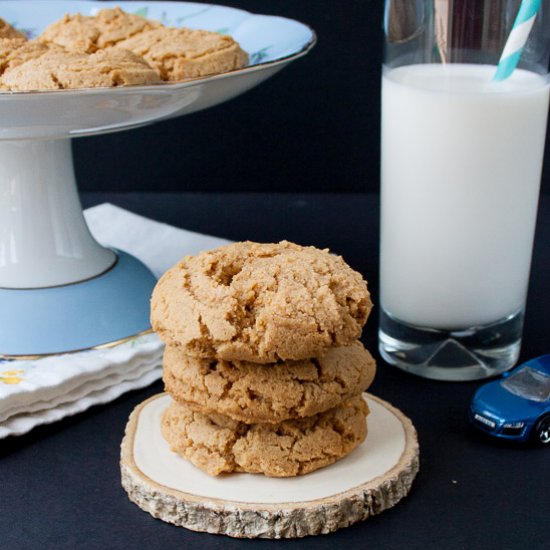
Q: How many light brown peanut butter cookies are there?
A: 8